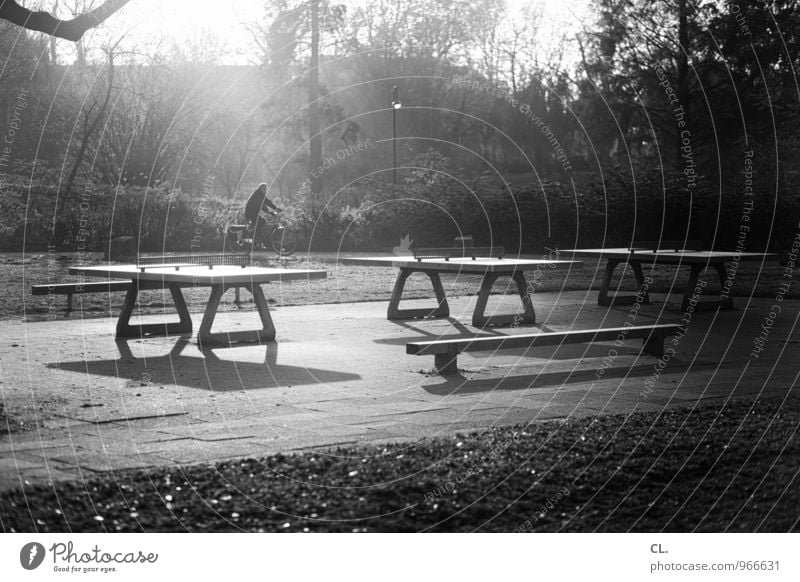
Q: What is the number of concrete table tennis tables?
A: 3